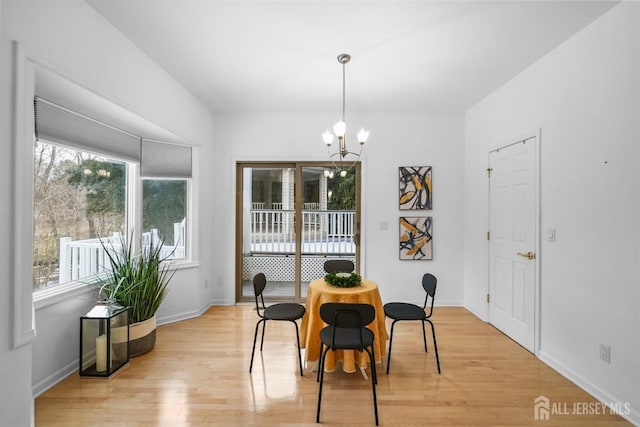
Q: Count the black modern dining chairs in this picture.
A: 4